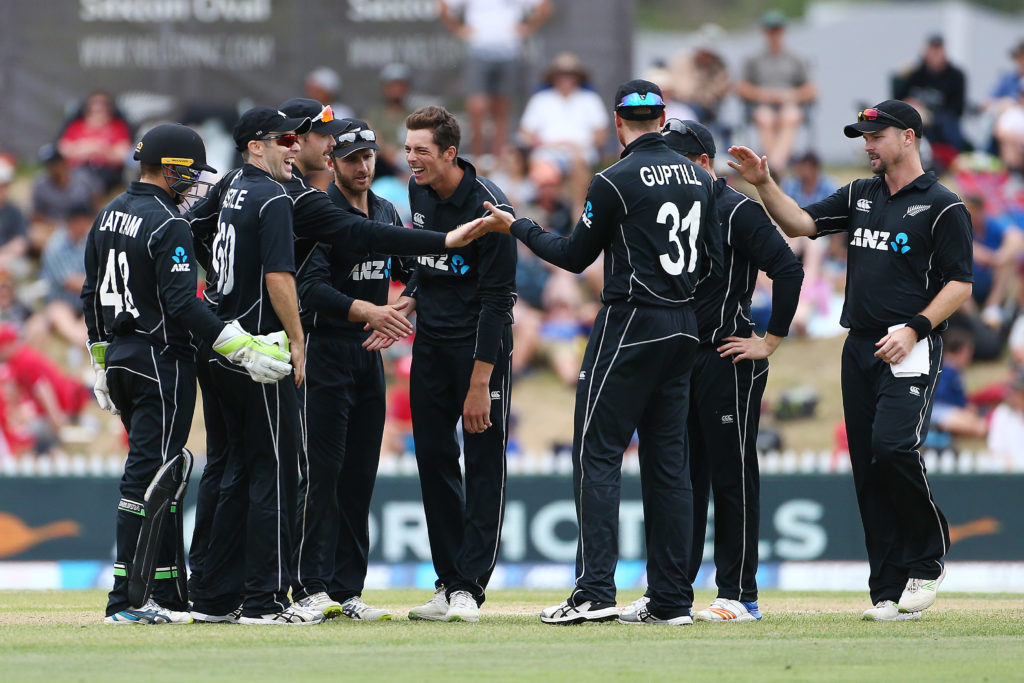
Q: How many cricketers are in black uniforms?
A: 8